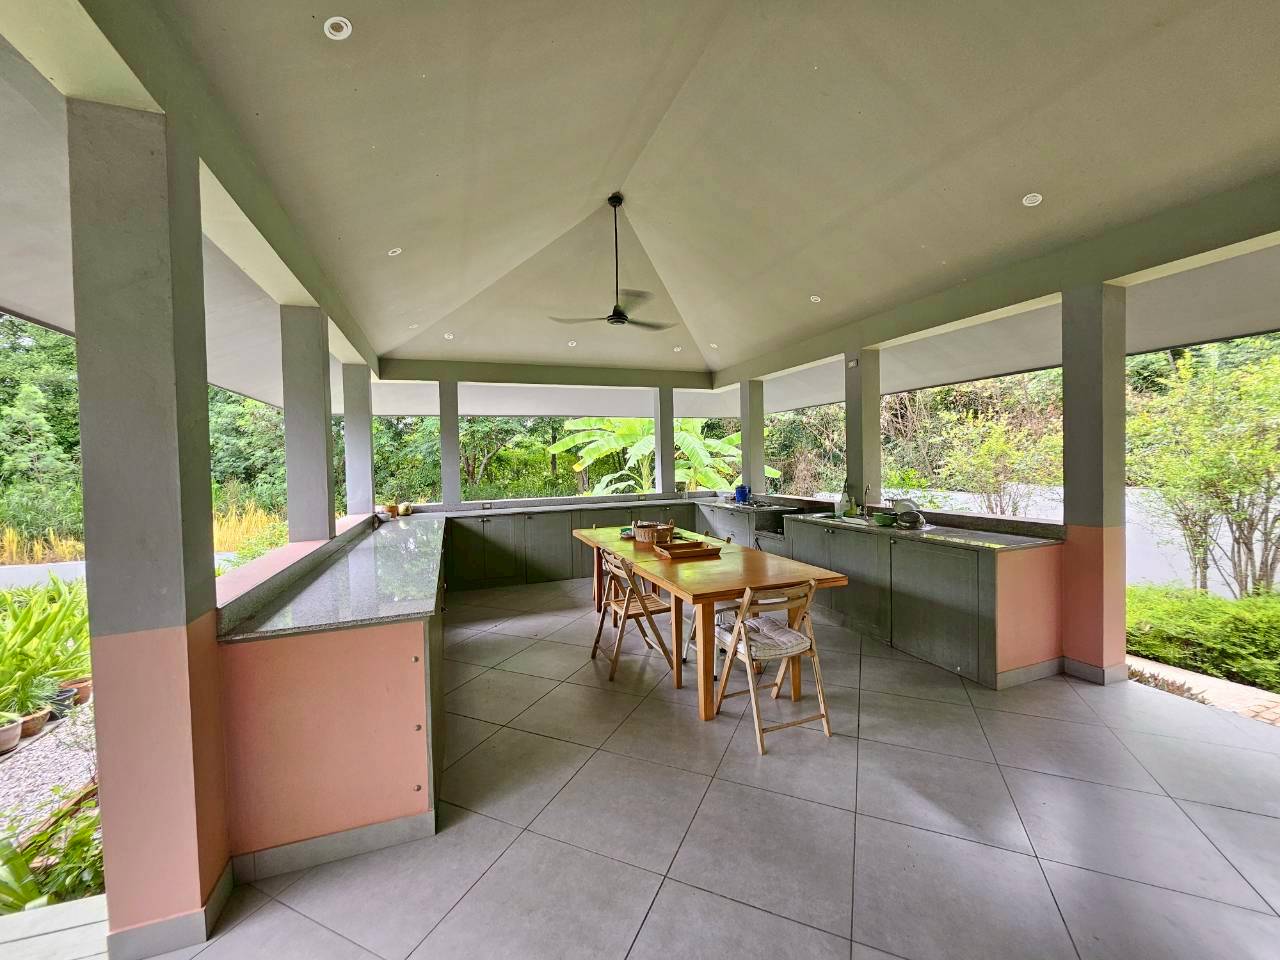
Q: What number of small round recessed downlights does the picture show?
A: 9